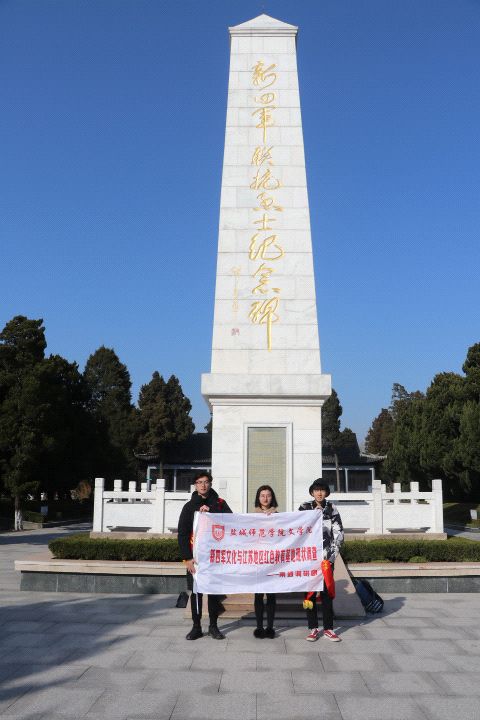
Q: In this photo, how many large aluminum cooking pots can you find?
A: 0